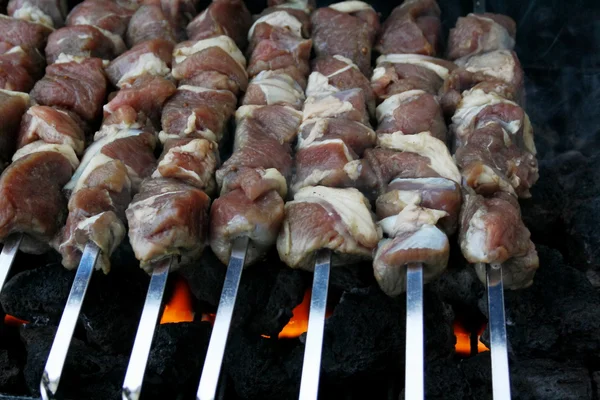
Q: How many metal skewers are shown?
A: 7